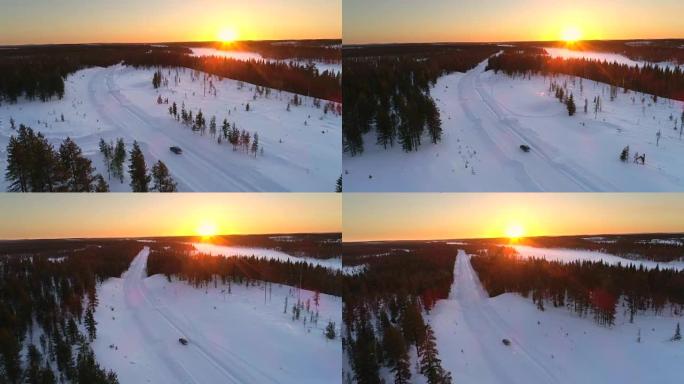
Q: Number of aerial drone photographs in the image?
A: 4